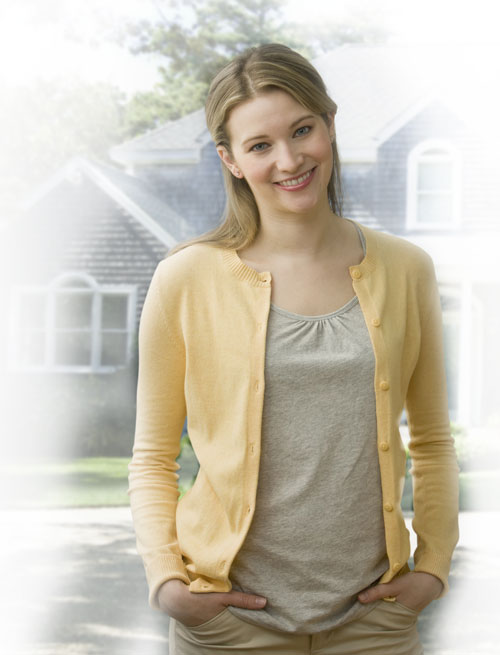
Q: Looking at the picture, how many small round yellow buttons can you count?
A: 6